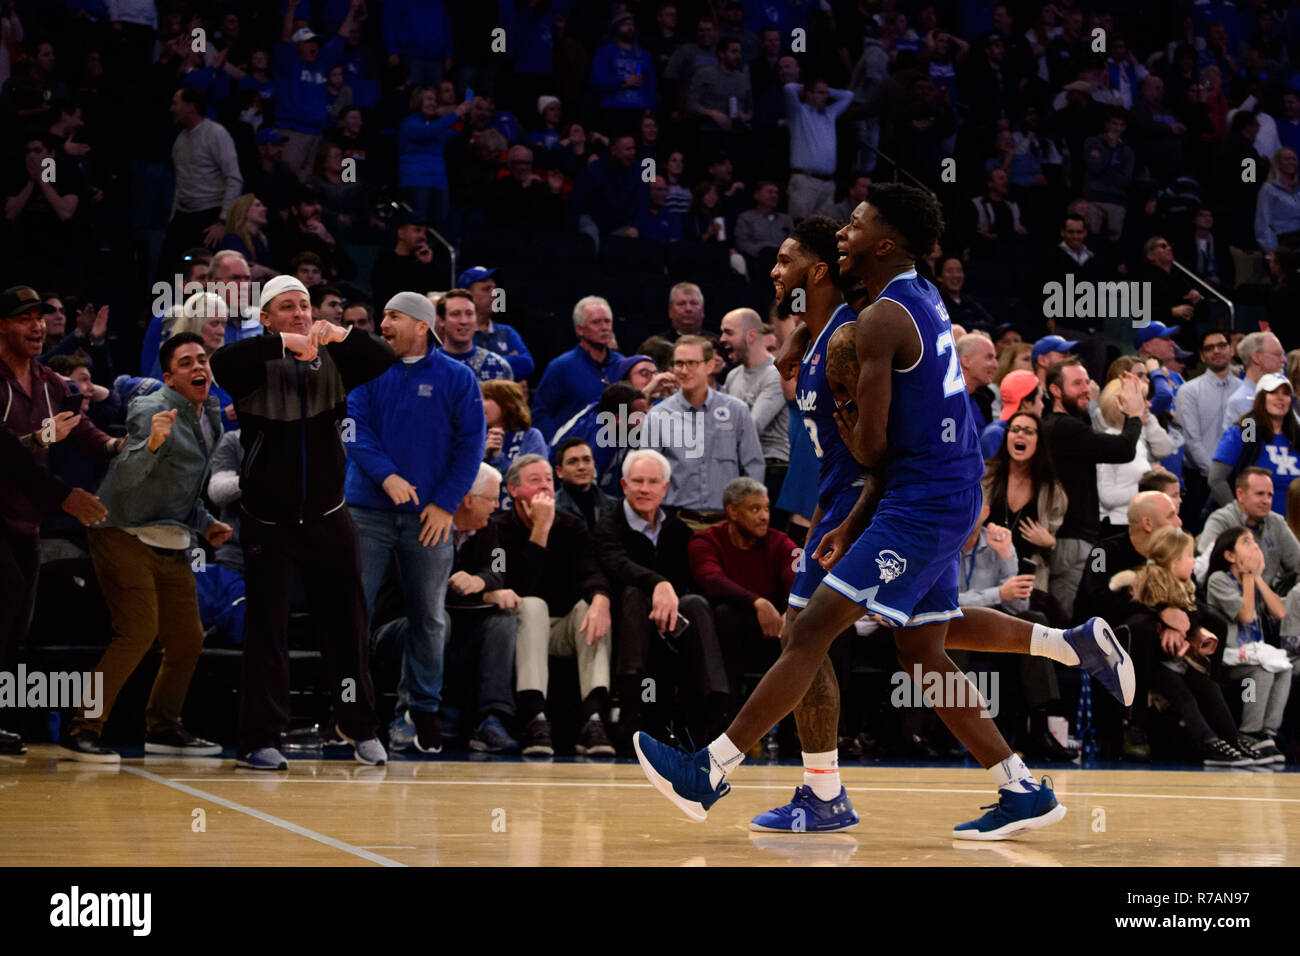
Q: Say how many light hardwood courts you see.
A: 1